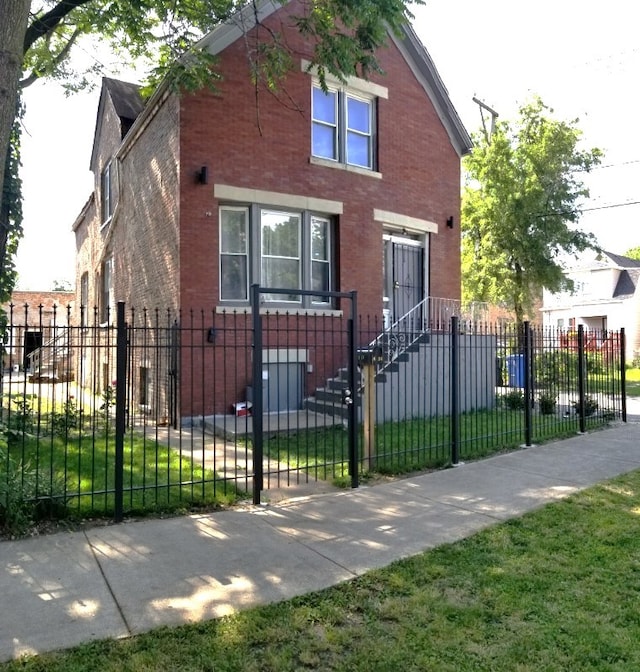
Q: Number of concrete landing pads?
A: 1